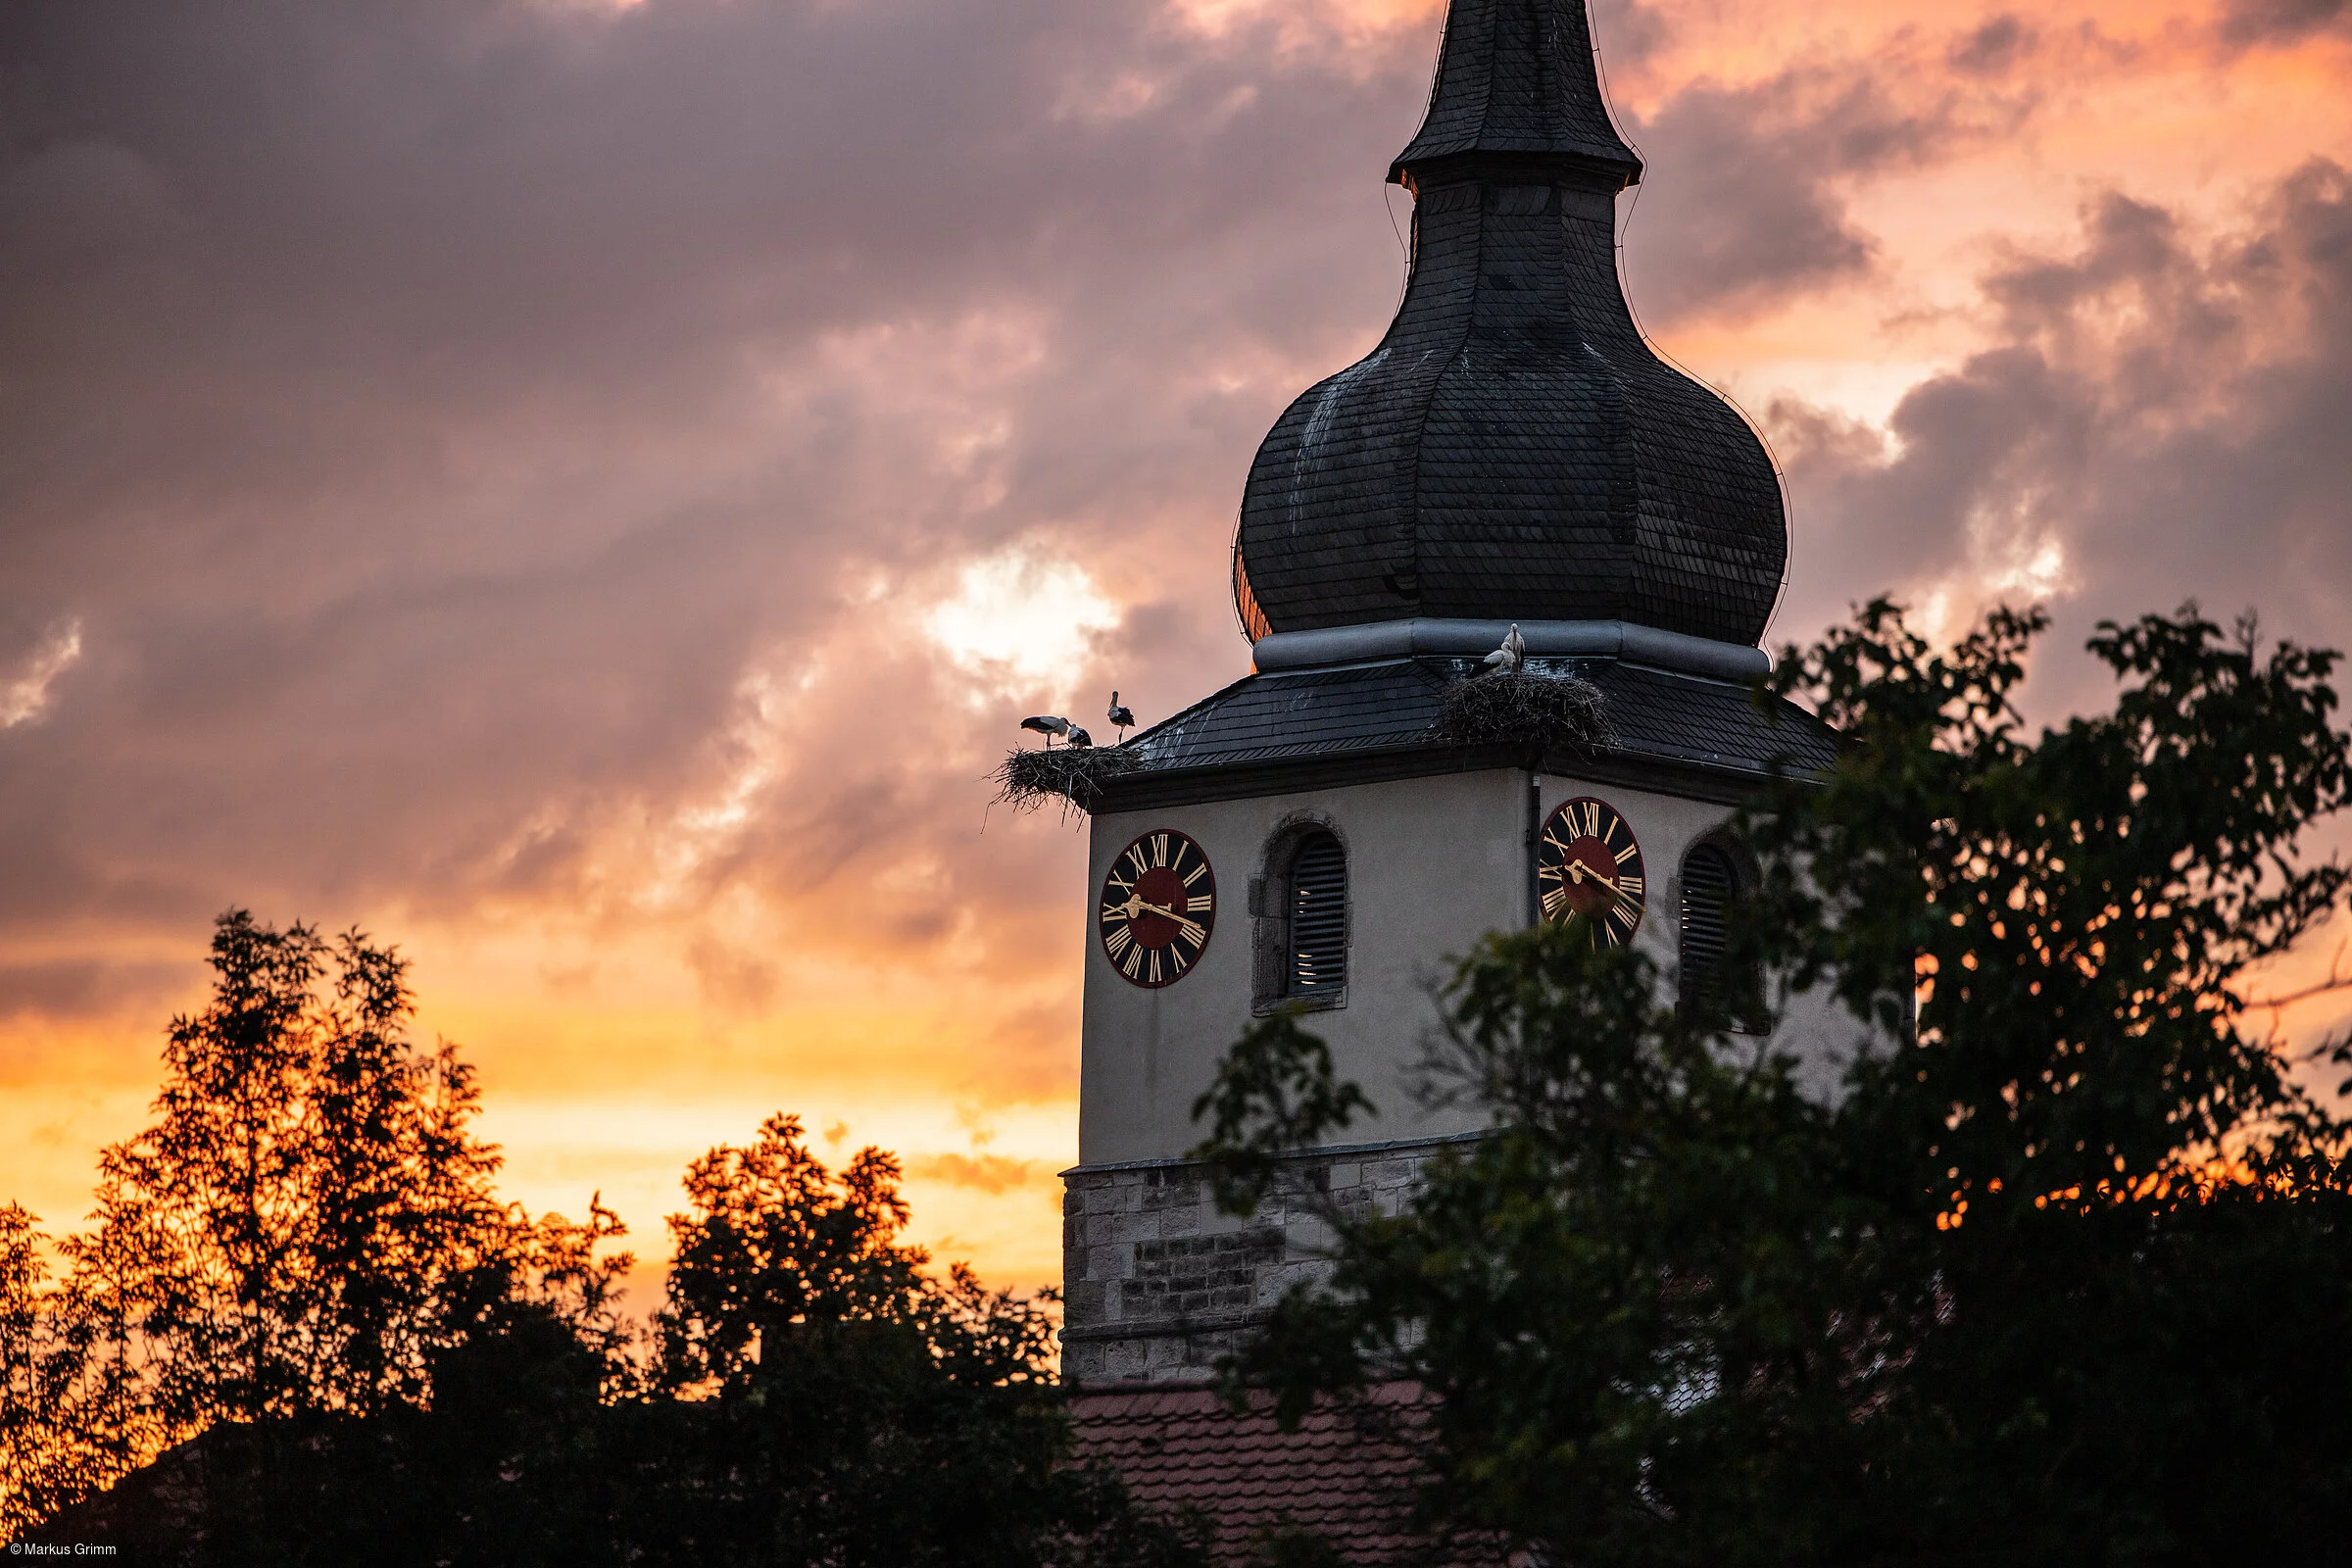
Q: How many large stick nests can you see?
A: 2